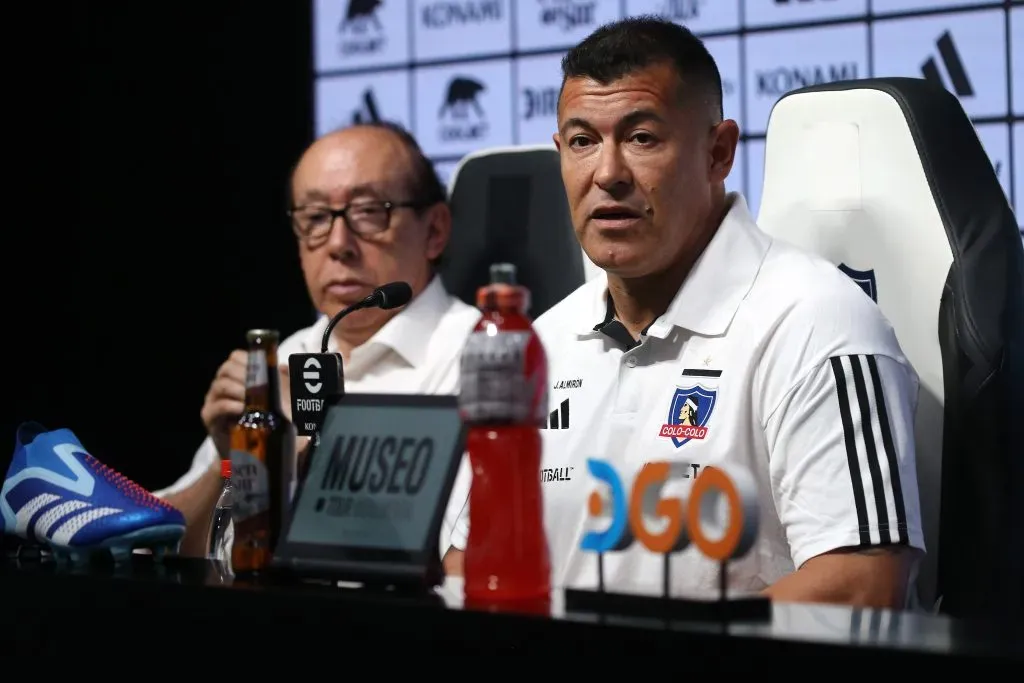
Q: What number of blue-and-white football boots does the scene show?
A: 1